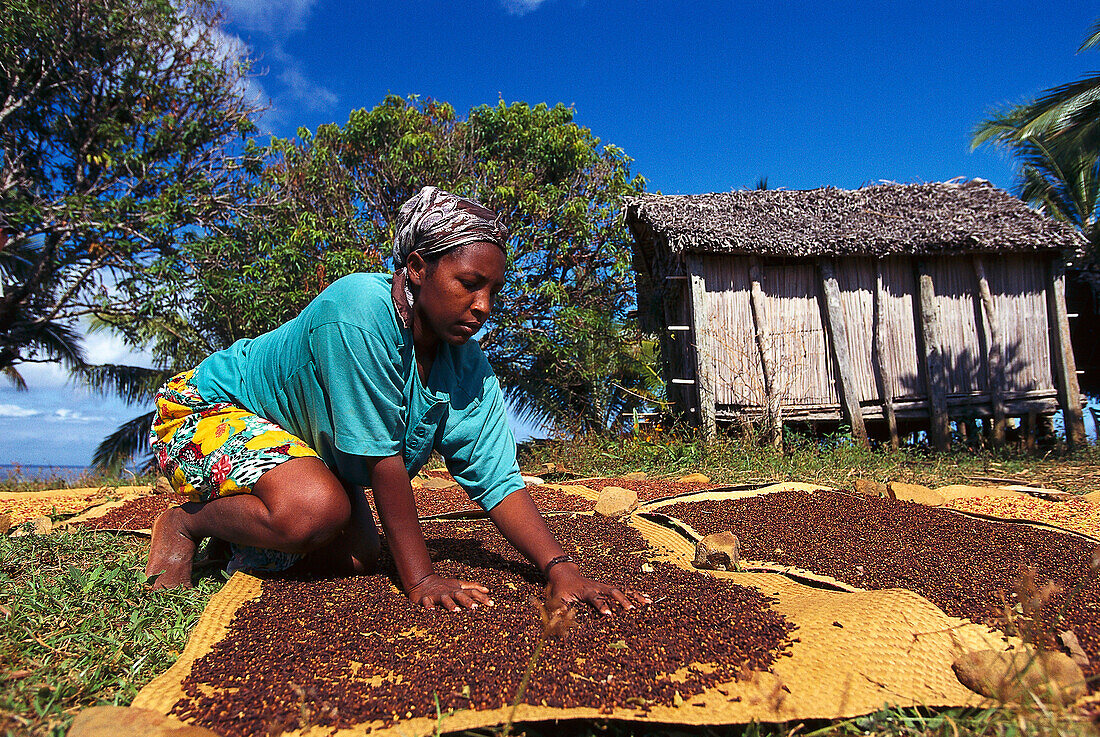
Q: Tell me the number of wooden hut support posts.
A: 7